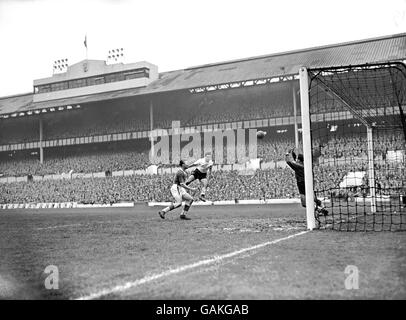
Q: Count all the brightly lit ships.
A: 0